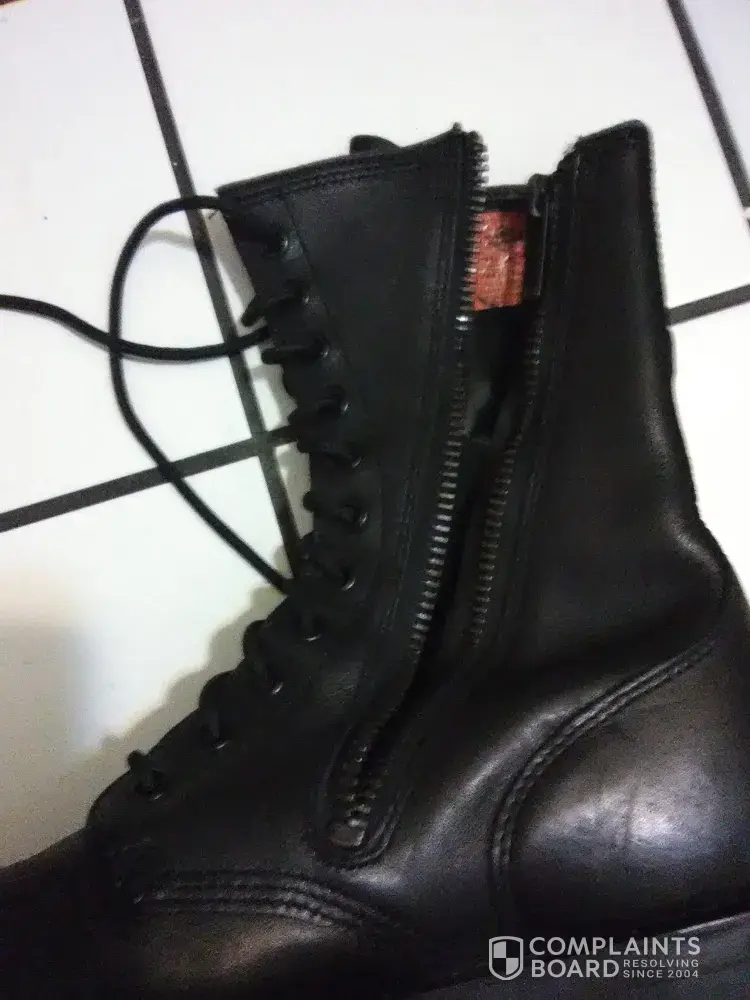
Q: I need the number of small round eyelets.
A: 11